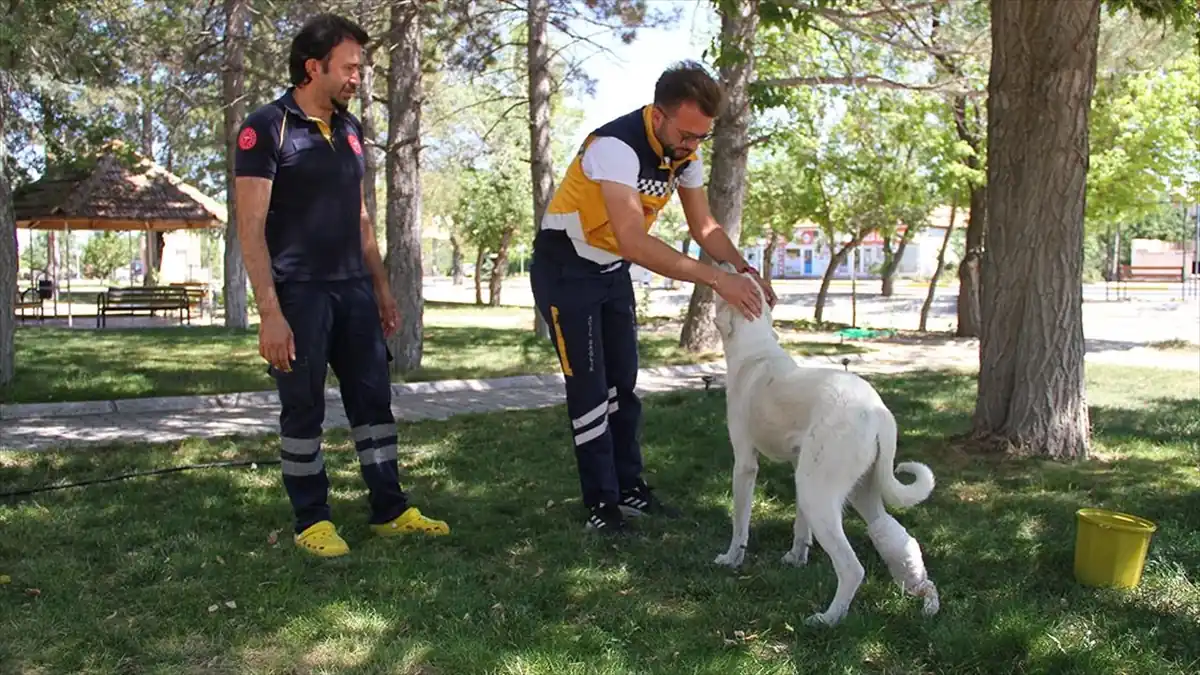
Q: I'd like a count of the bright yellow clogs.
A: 2